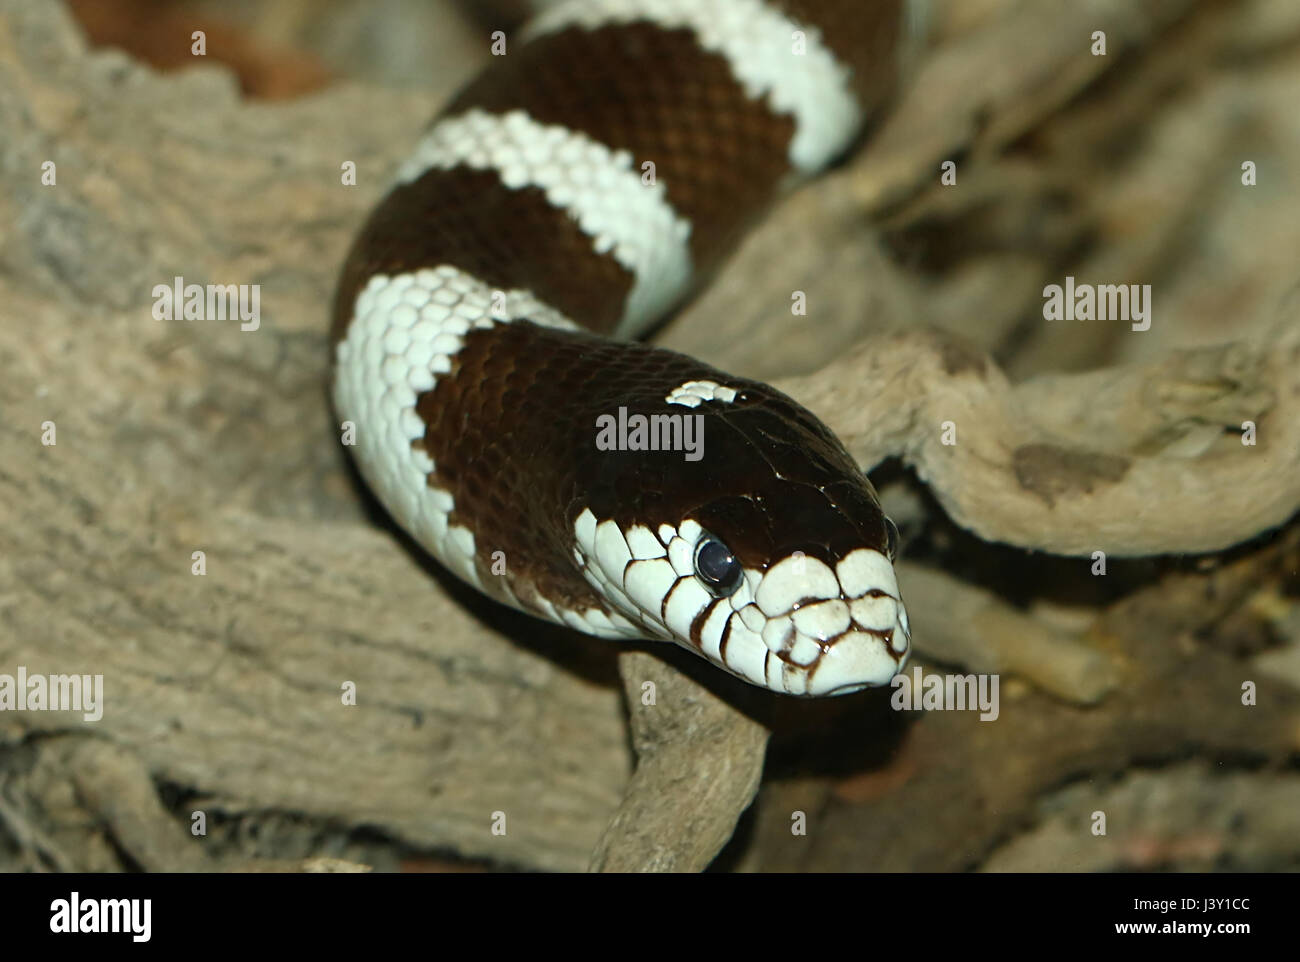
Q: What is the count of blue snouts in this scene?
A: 0